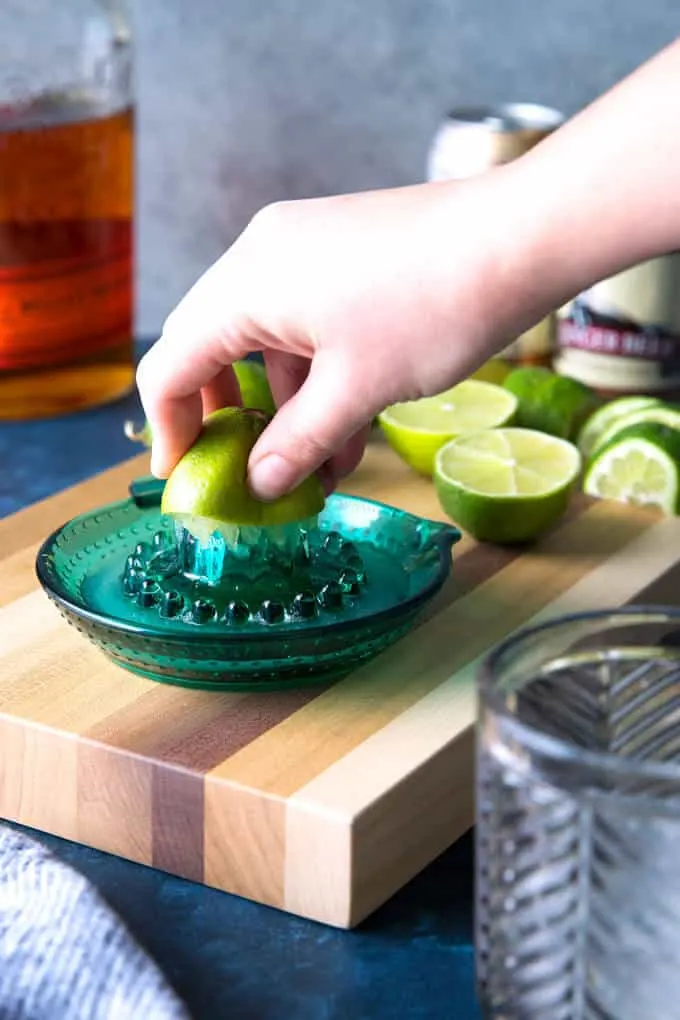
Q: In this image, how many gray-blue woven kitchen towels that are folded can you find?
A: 1